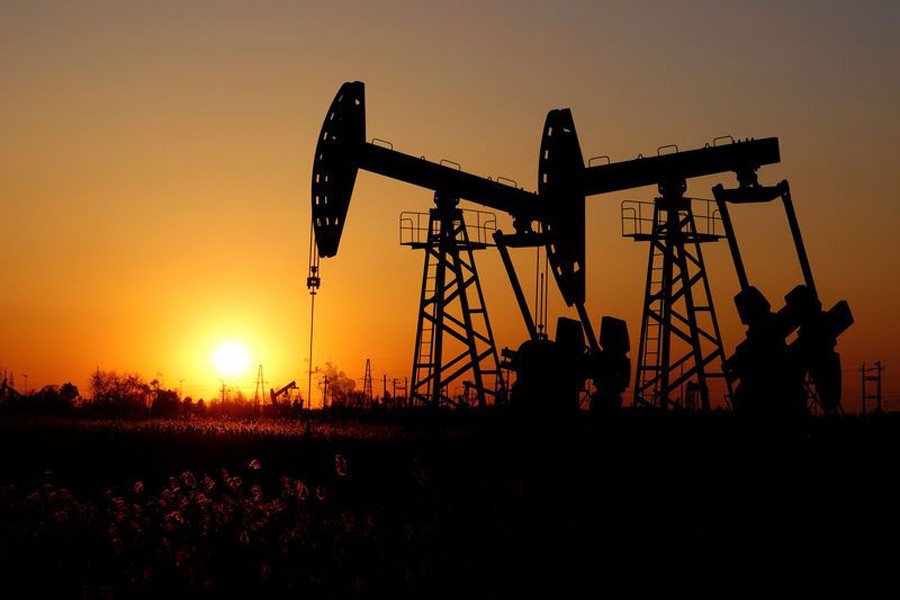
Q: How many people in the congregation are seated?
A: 0